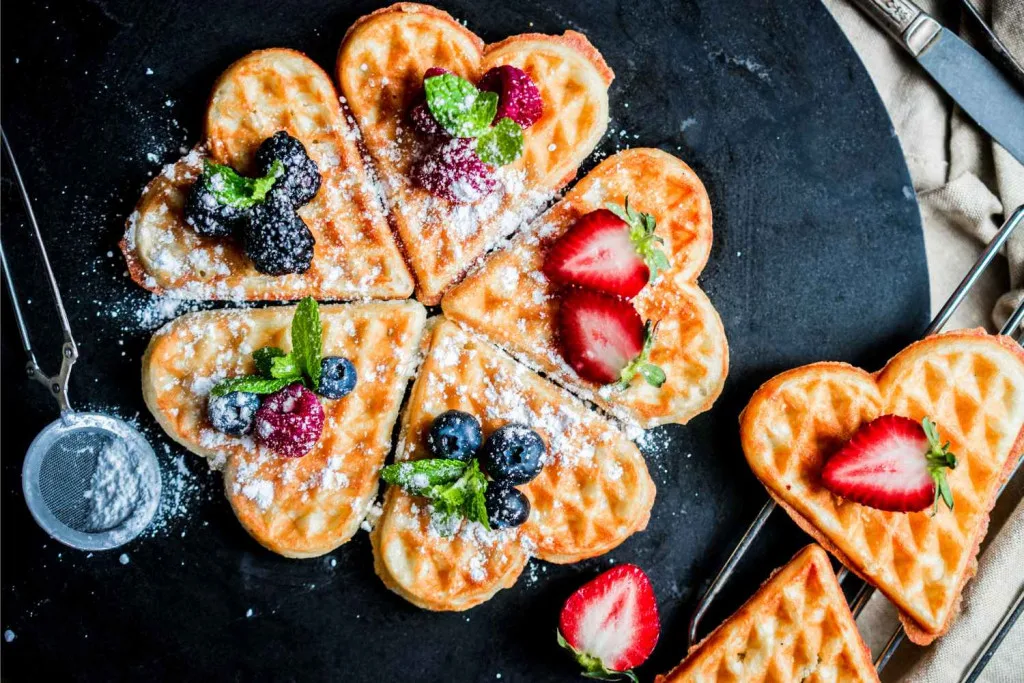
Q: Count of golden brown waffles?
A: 7